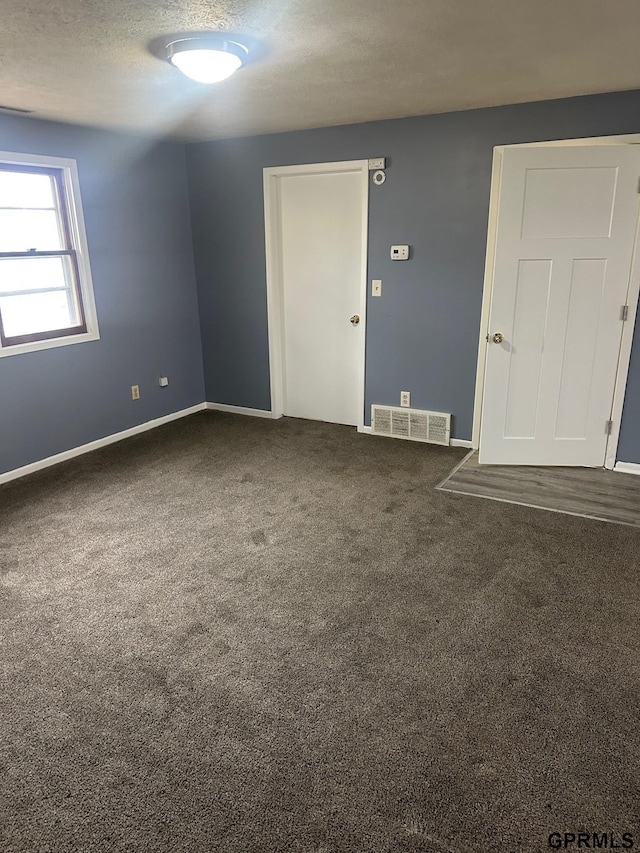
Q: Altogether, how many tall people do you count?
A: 0